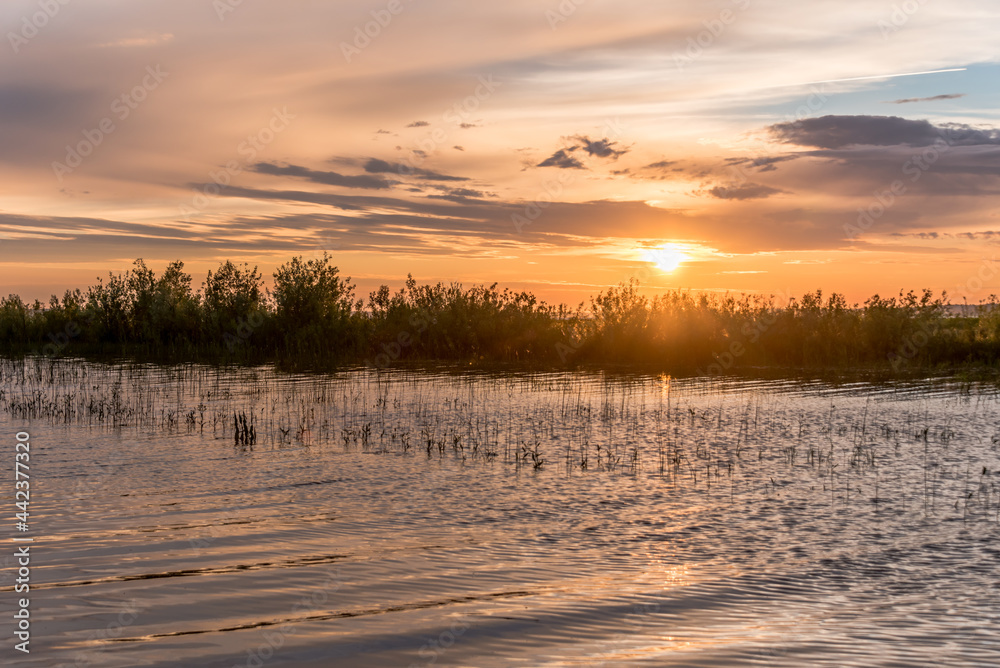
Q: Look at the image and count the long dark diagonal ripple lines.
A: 2